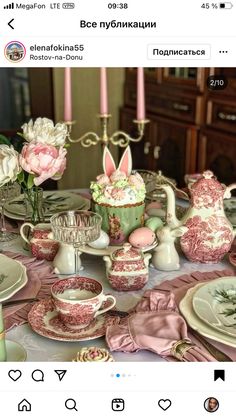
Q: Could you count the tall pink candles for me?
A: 3